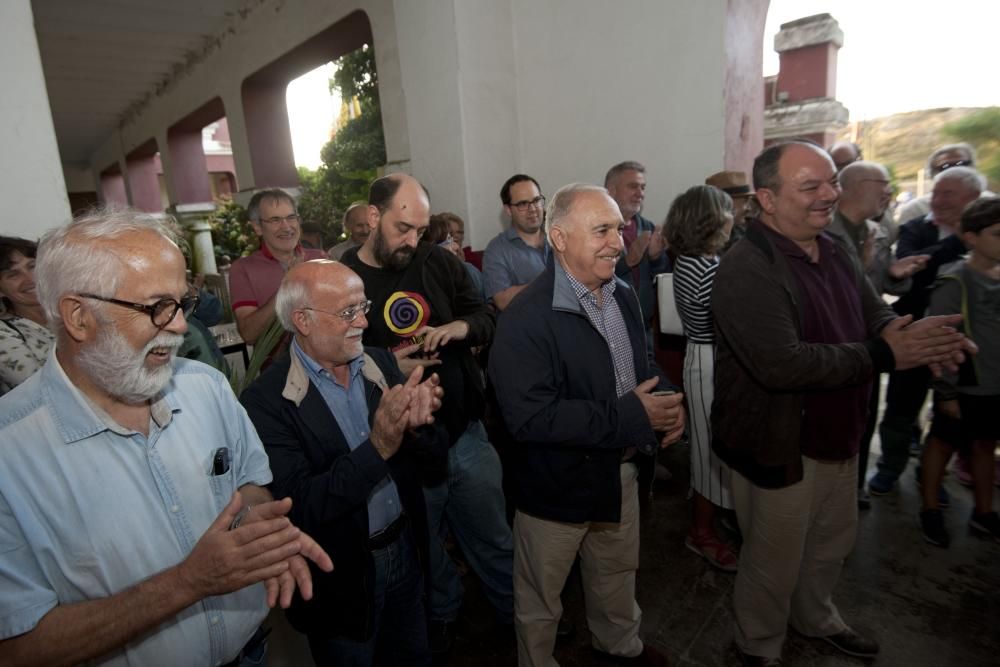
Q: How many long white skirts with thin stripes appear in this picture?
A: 1